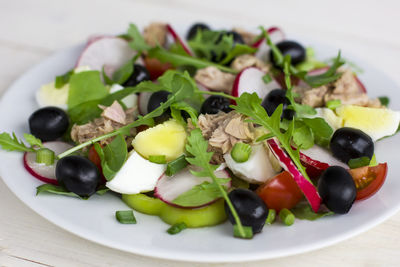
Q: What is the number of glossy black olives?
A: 12